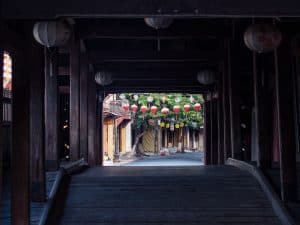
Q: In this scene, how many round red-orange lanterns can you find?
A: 8